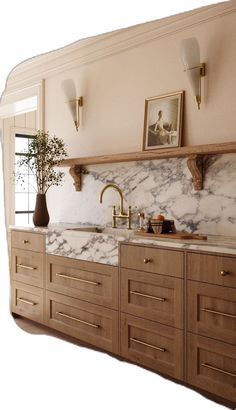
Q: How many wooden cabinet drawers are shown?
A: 11